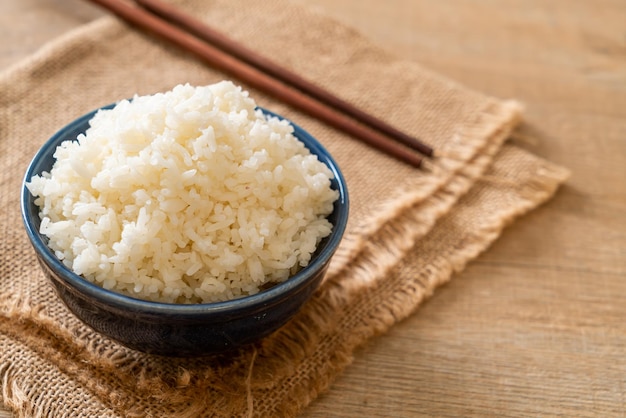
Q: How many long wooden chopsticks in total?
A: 2